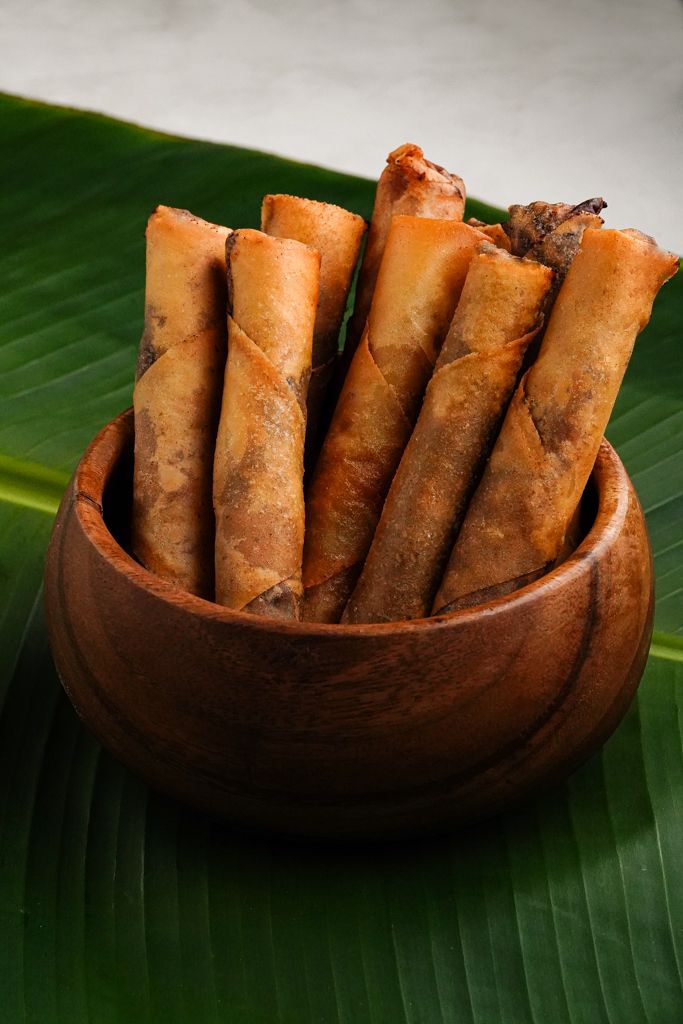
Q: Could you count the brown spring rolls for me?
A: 9